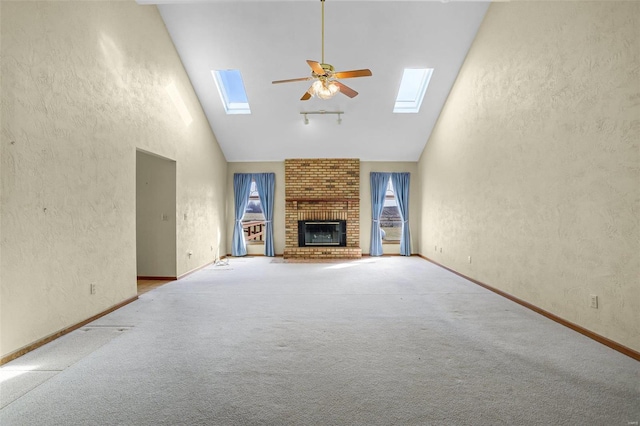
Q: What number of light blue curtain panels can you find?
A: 4